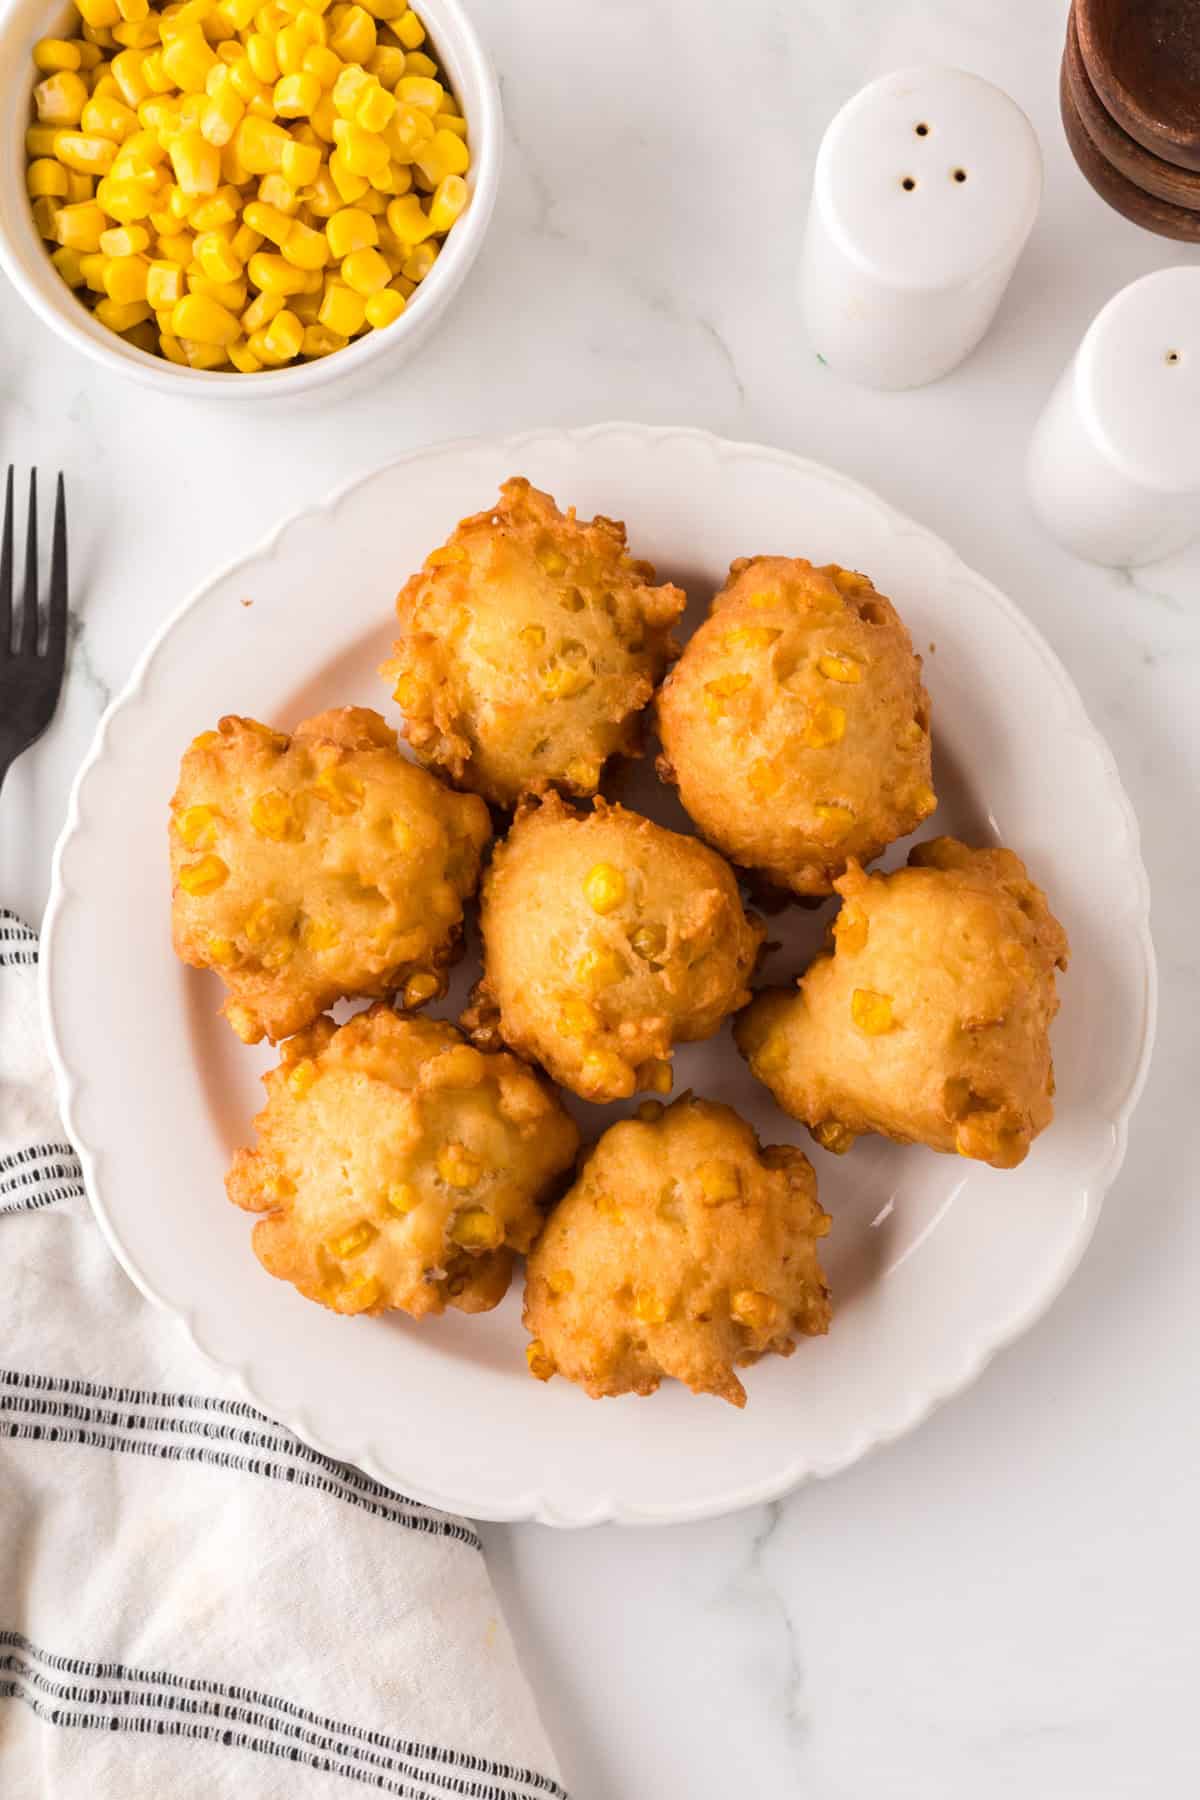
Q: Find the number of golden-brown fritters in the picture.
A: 7